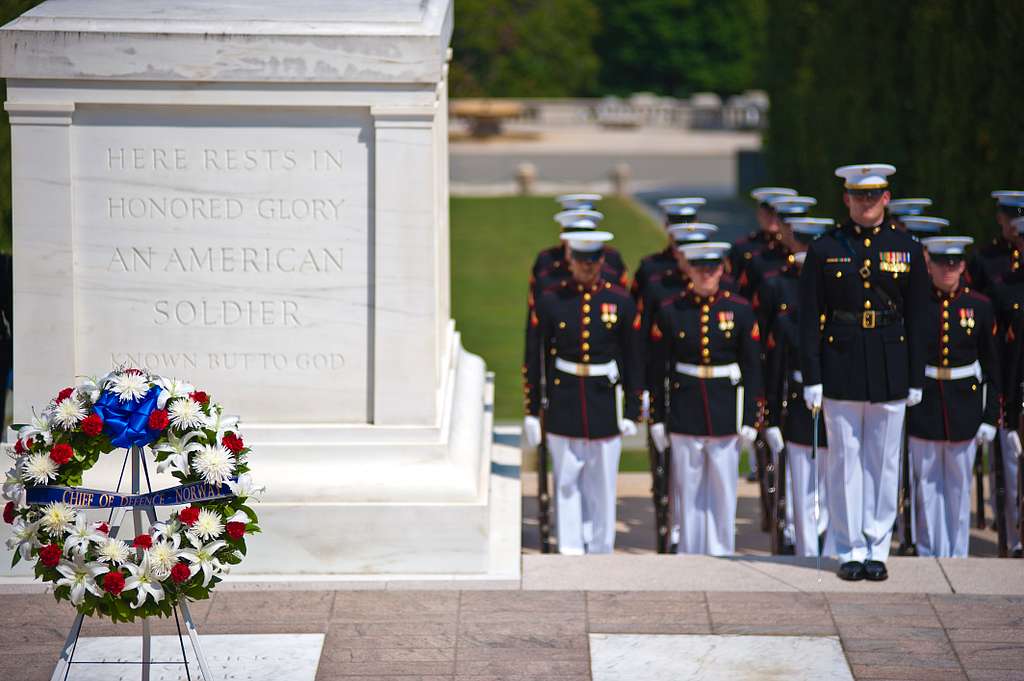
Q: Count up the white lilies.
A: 13